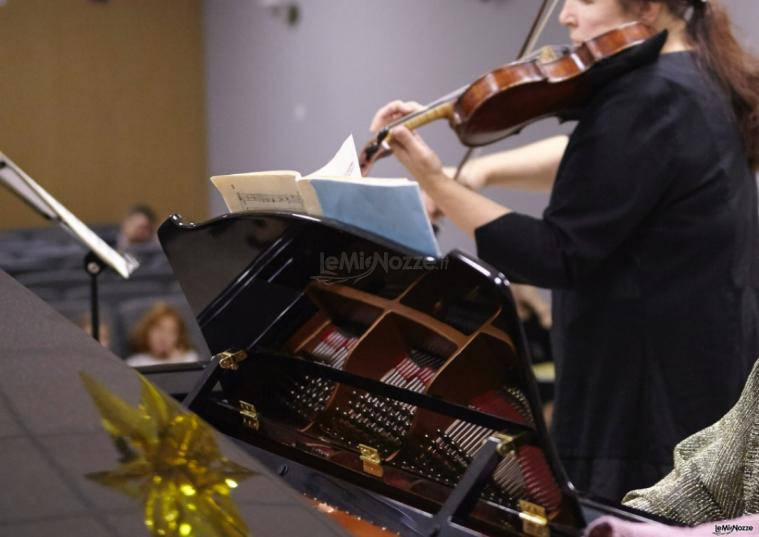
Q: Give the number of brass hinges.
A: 5